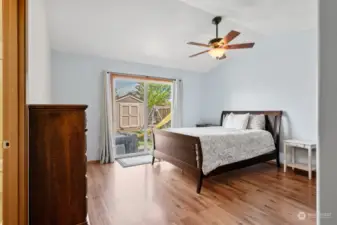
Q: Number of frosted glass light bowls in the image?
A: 1